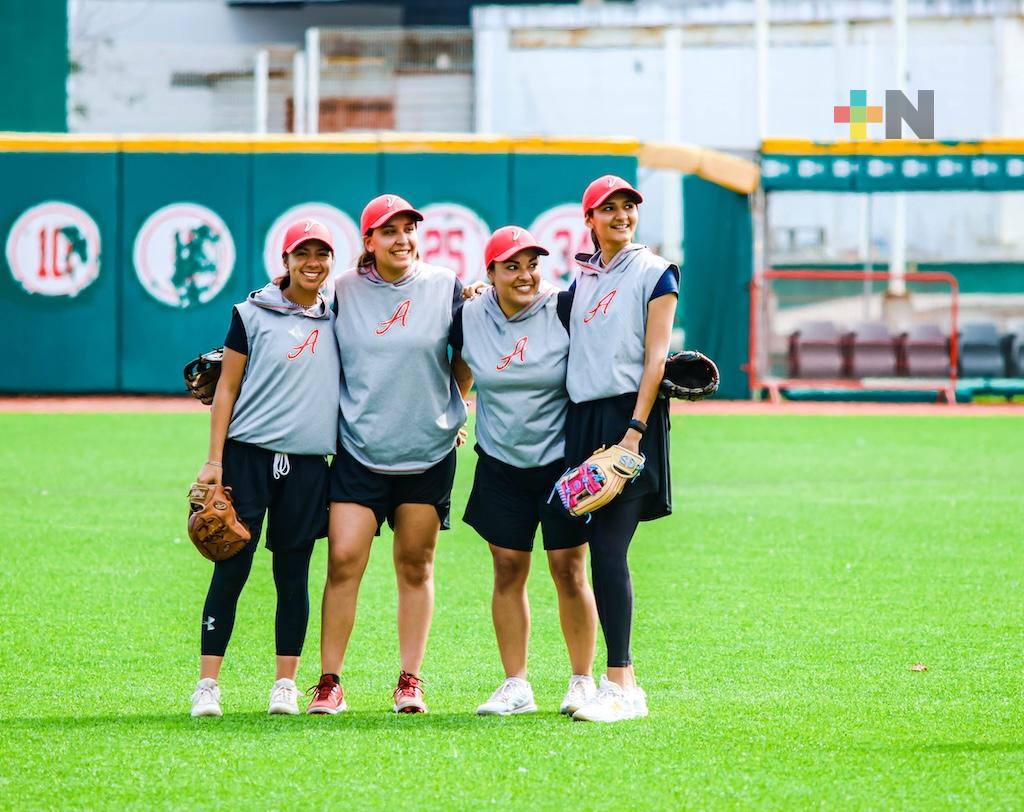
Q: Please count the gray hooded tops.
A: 4